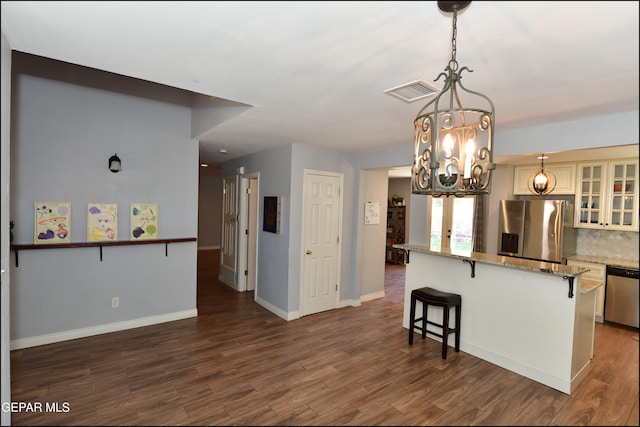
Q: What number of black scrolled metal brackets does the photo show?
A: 3